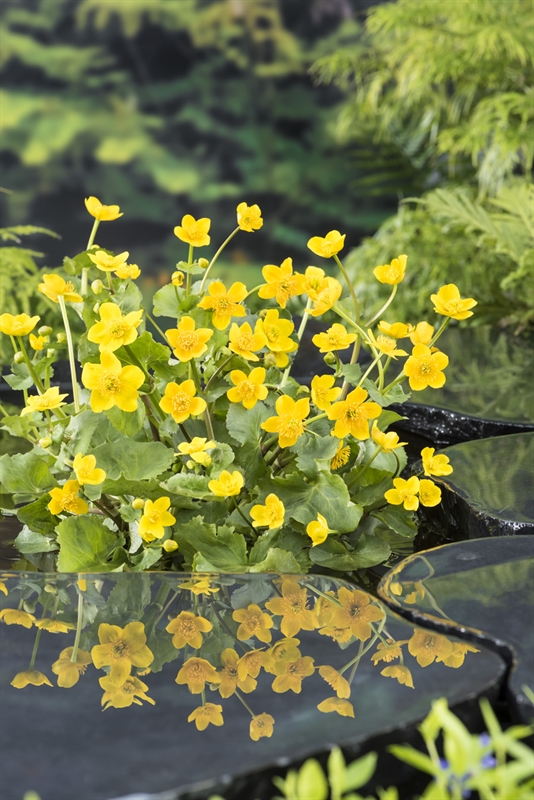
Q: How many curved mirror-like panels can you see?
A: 4